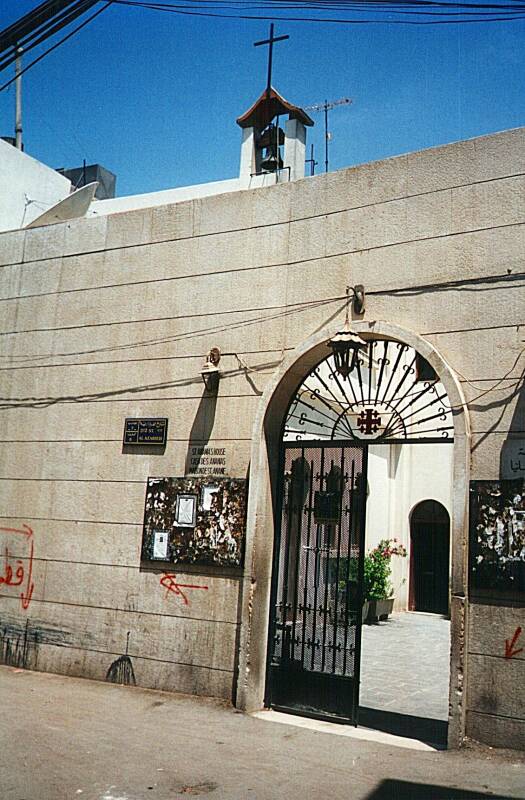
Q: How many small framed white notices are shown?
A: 3